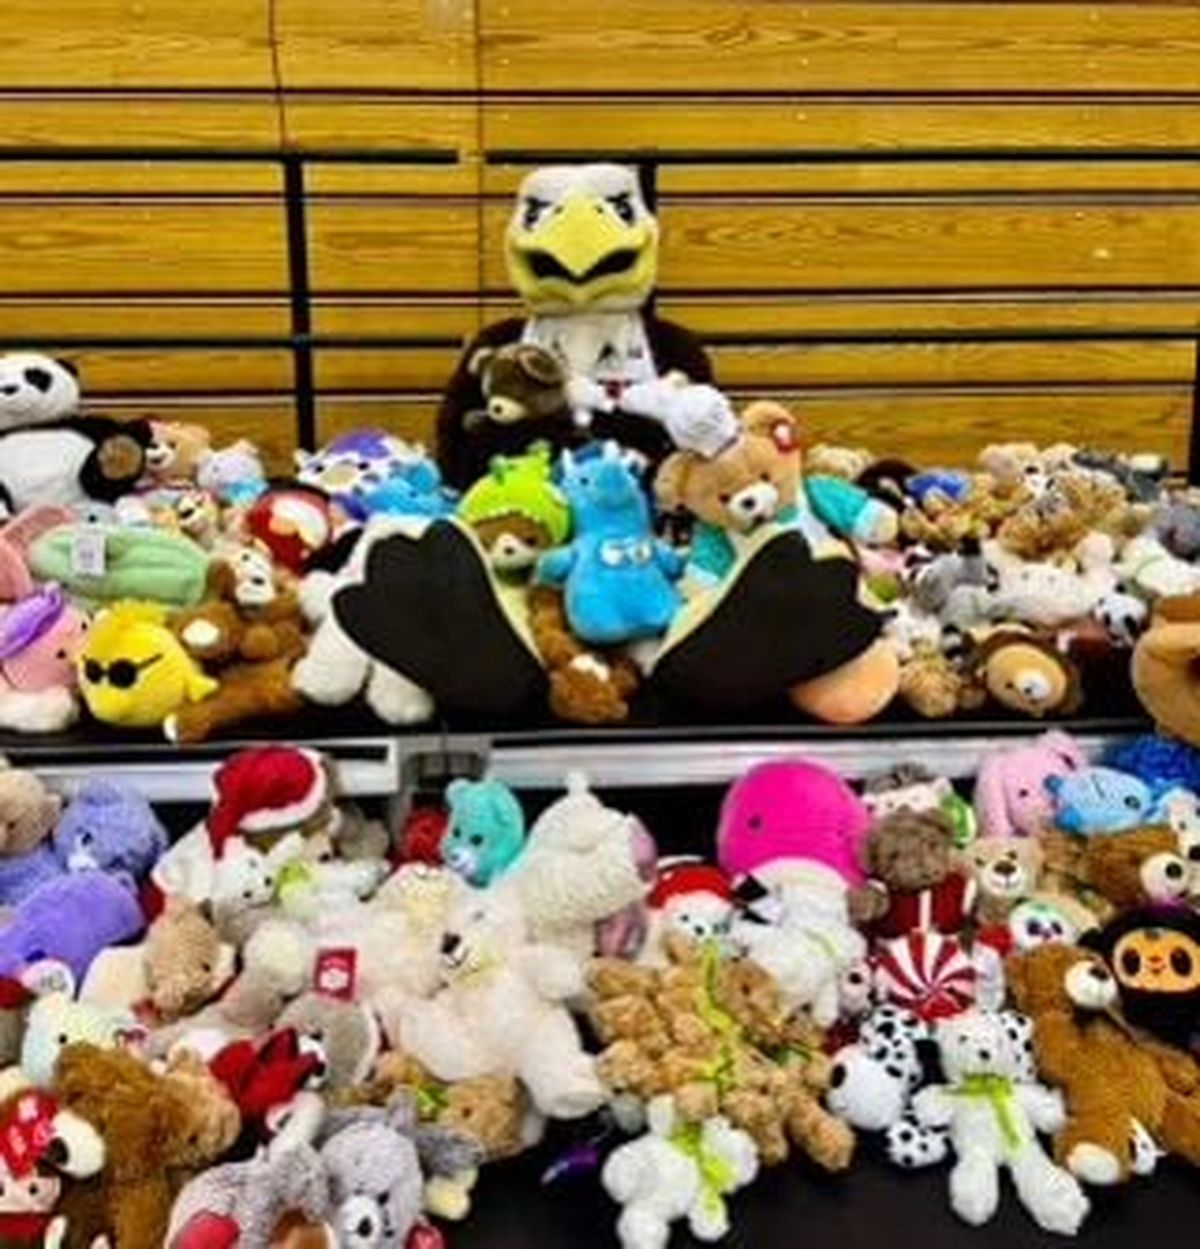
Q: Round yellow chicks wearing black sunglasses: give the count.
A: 1